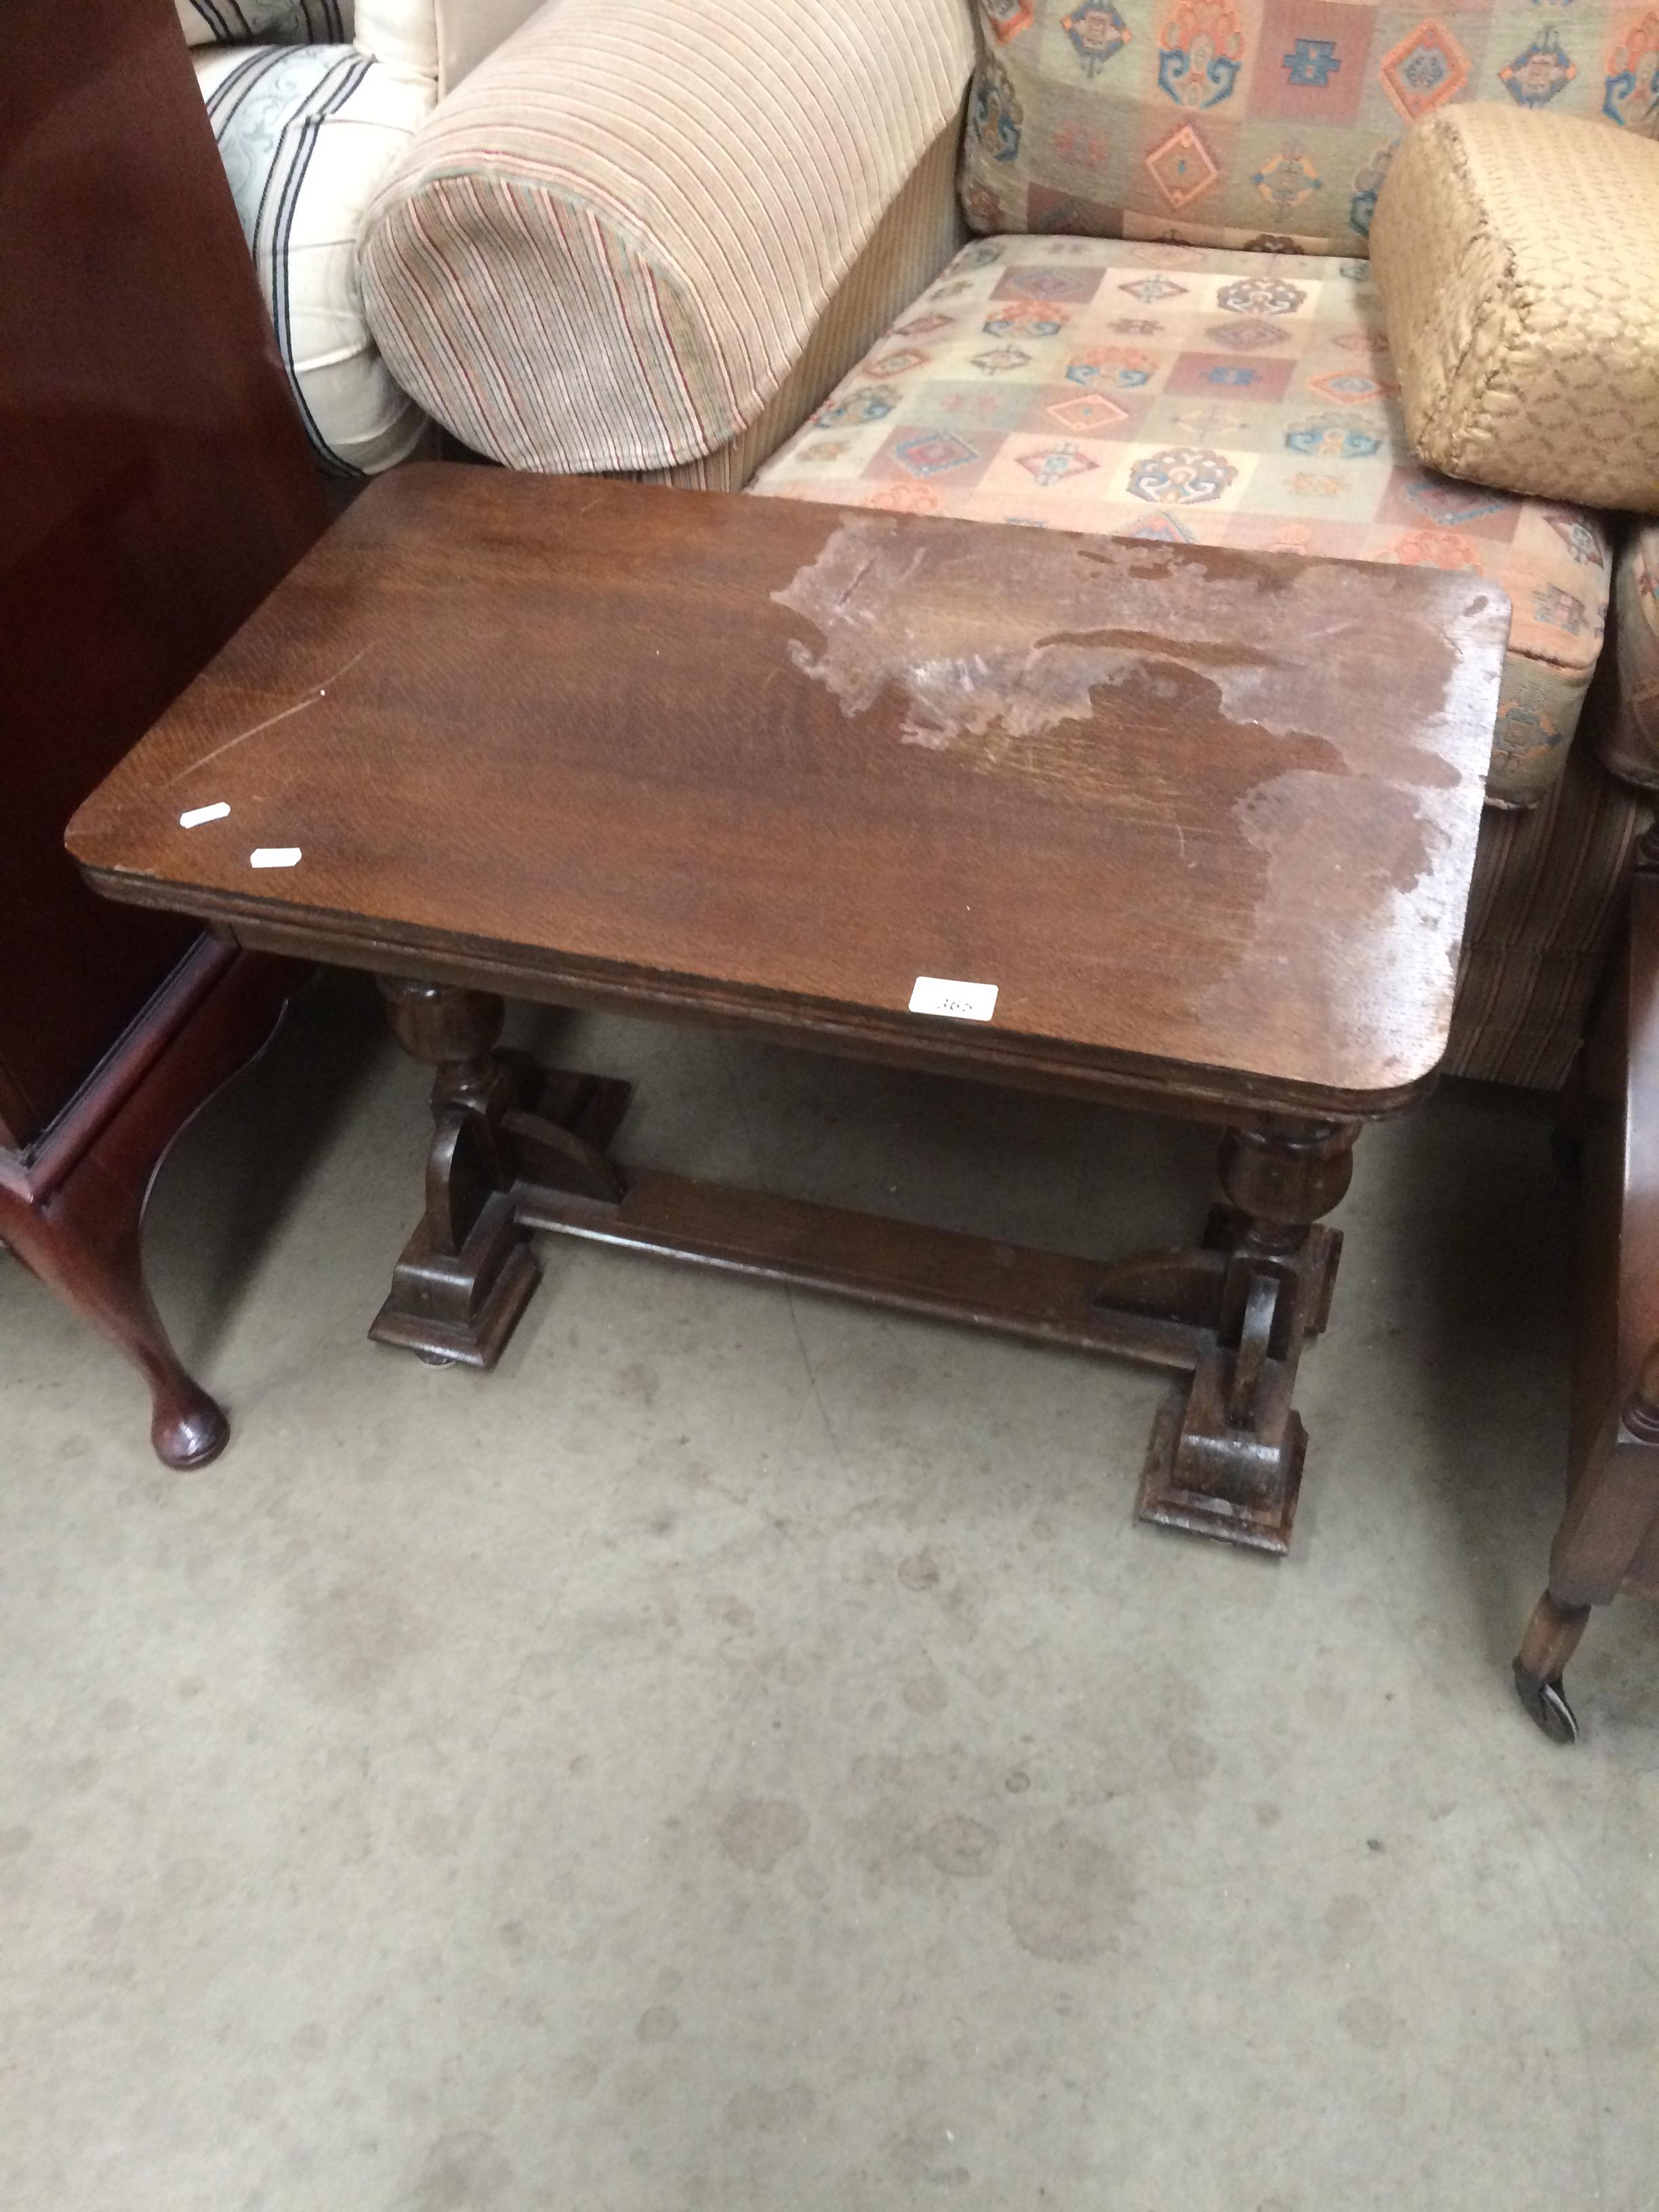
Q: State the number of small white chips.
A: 2